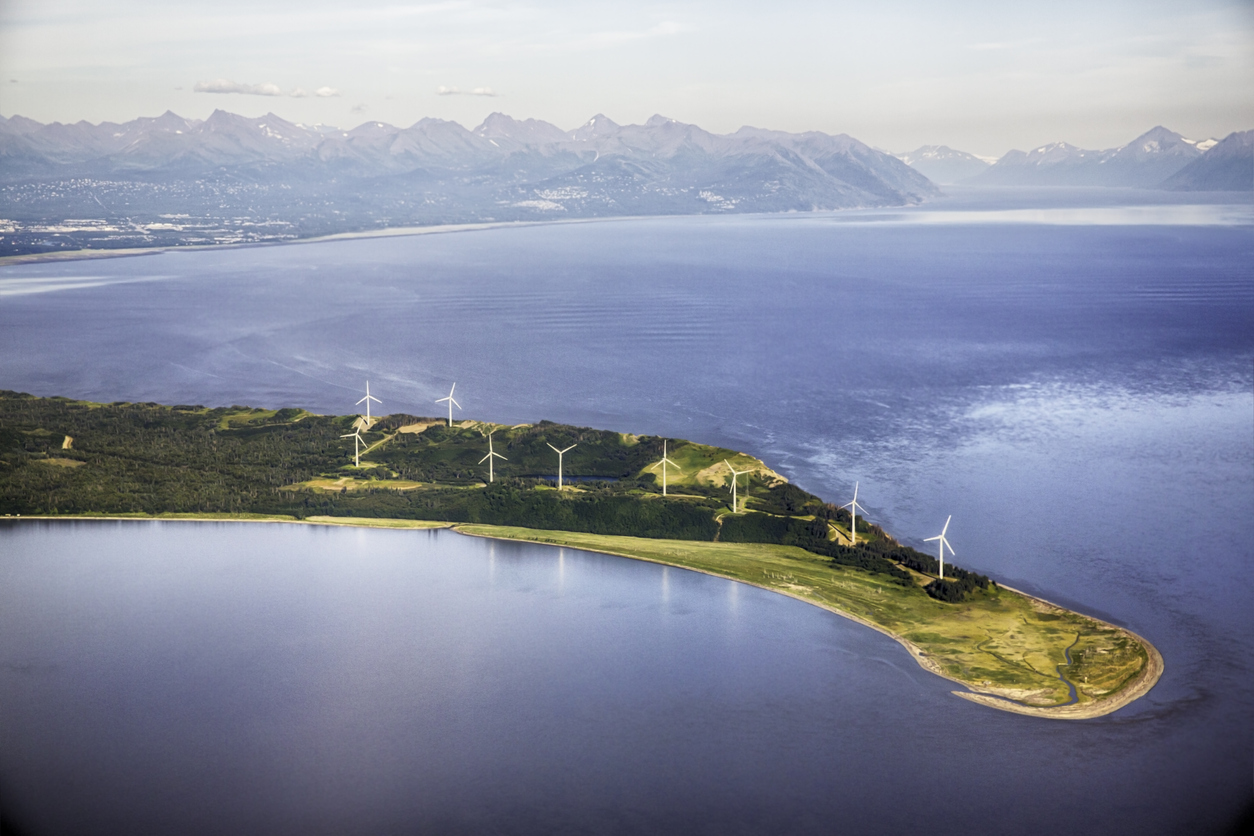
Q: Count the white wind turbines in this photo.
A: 9